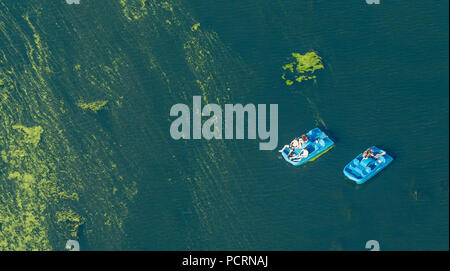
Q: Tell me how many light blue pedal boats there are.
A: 2